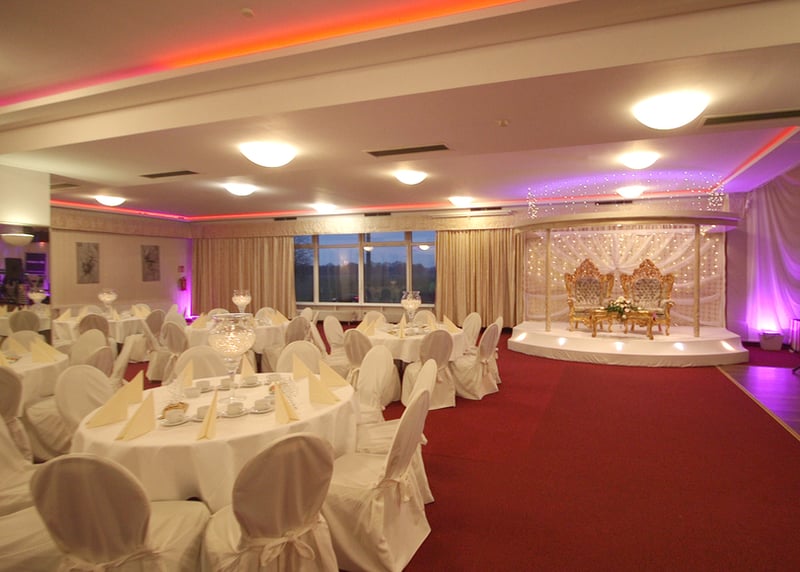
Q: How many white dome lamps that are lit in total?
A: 9